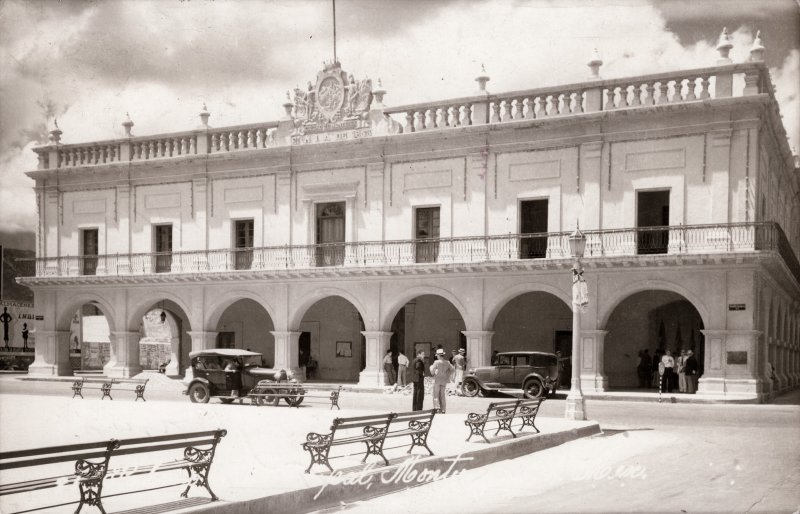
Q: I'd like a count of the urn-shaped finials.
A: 9